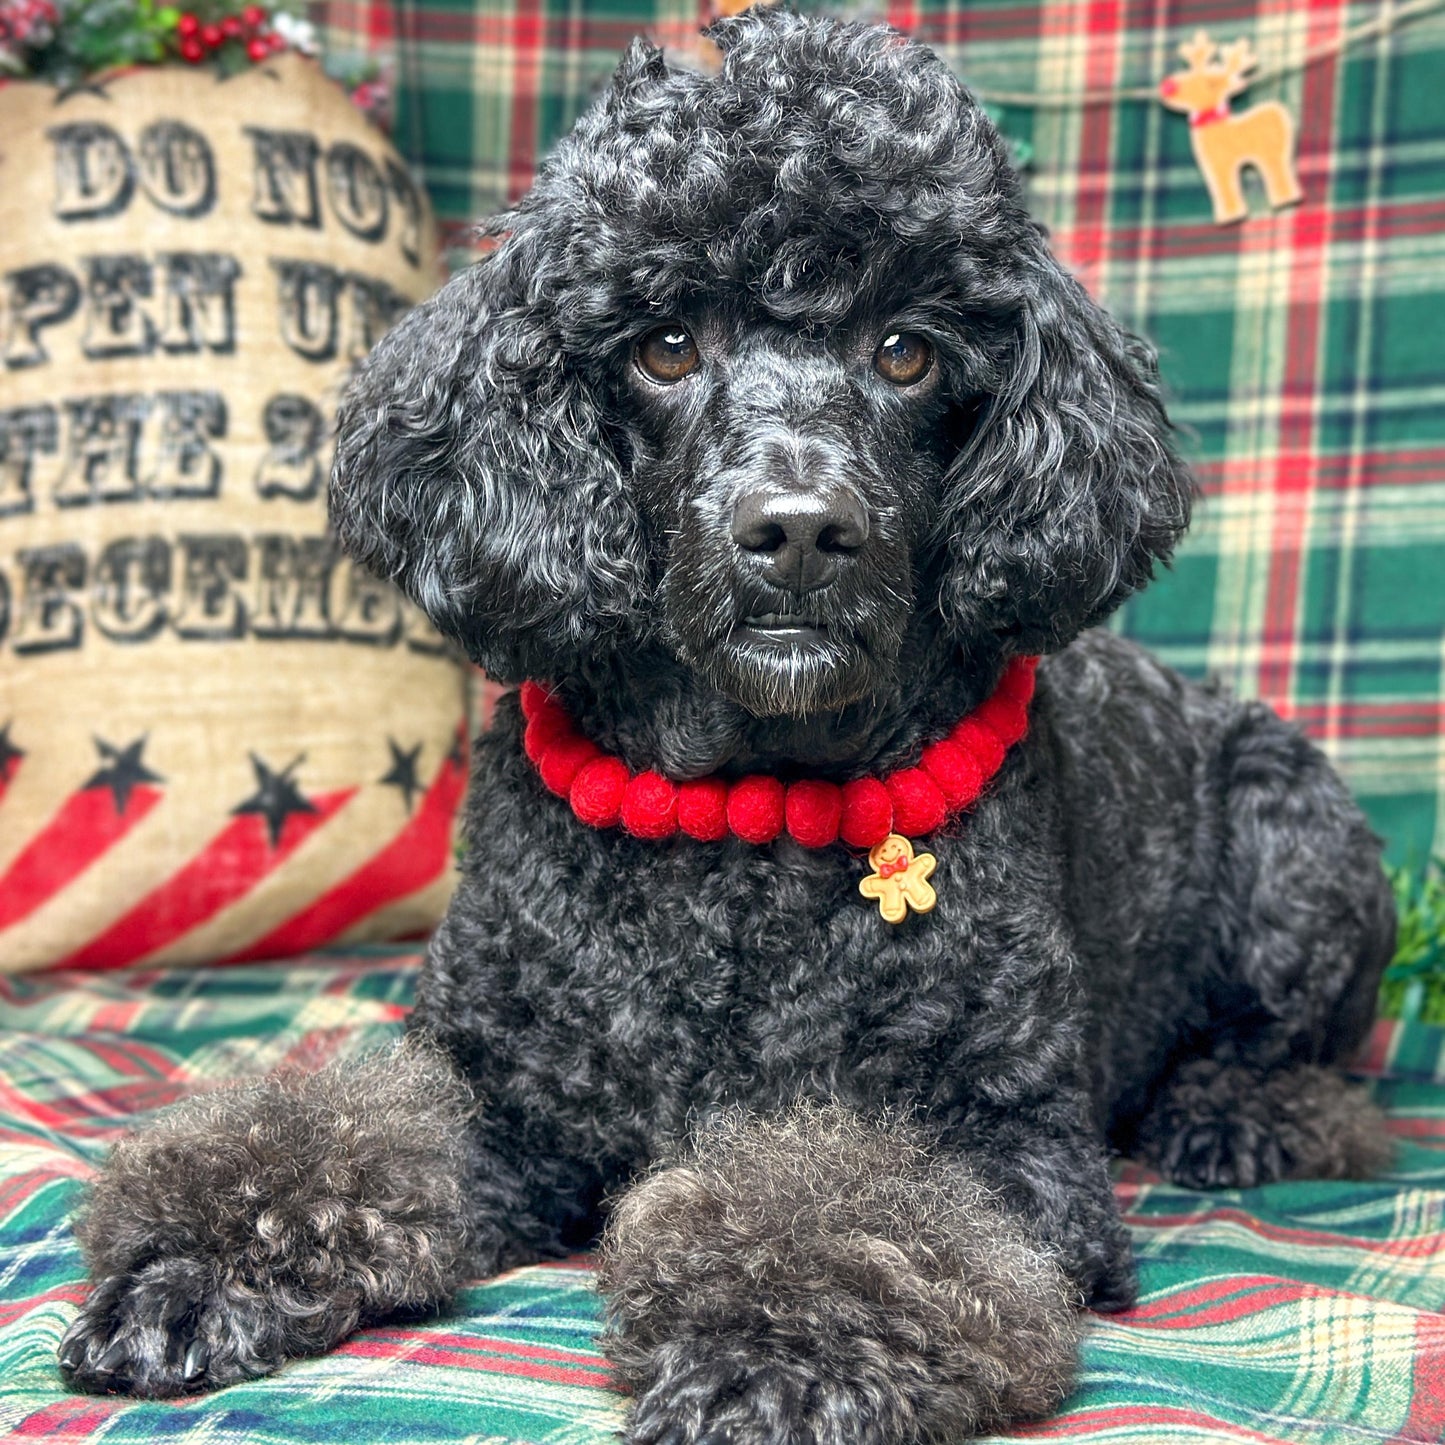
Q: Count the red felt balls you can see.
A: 14